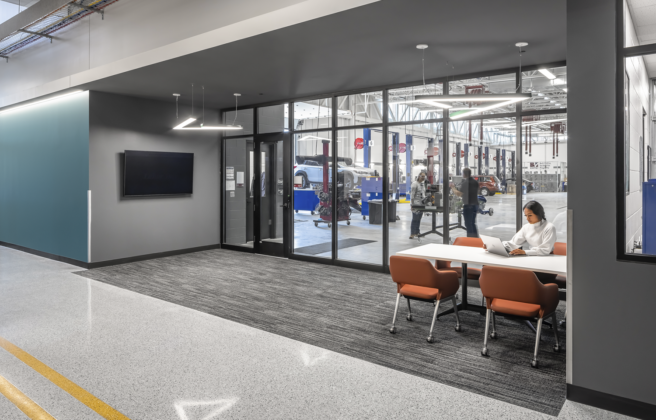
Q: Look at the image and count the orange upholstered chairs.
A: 4